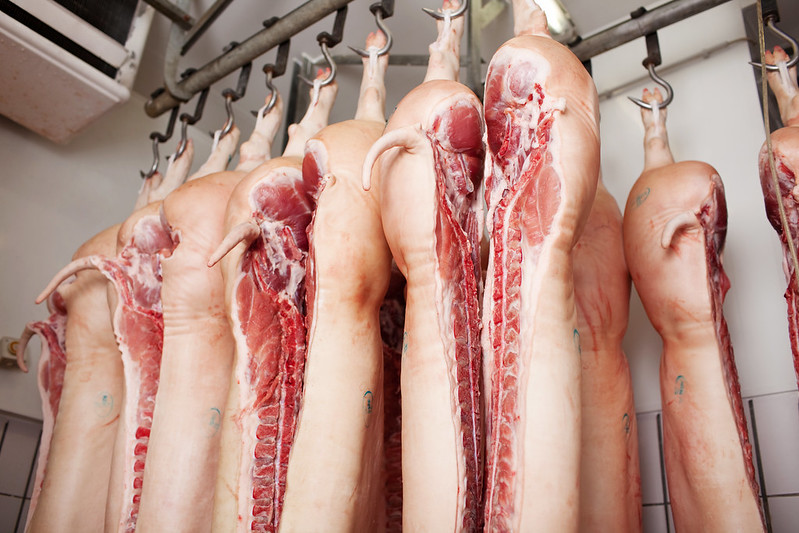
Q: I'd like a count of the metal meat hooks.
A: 9